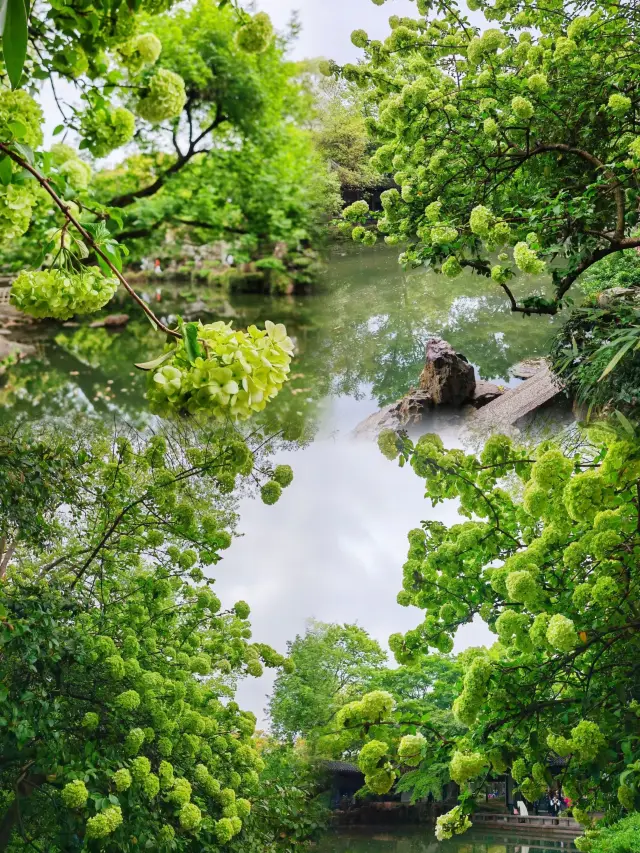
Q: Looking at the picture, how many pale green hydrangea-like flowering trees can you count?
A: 4